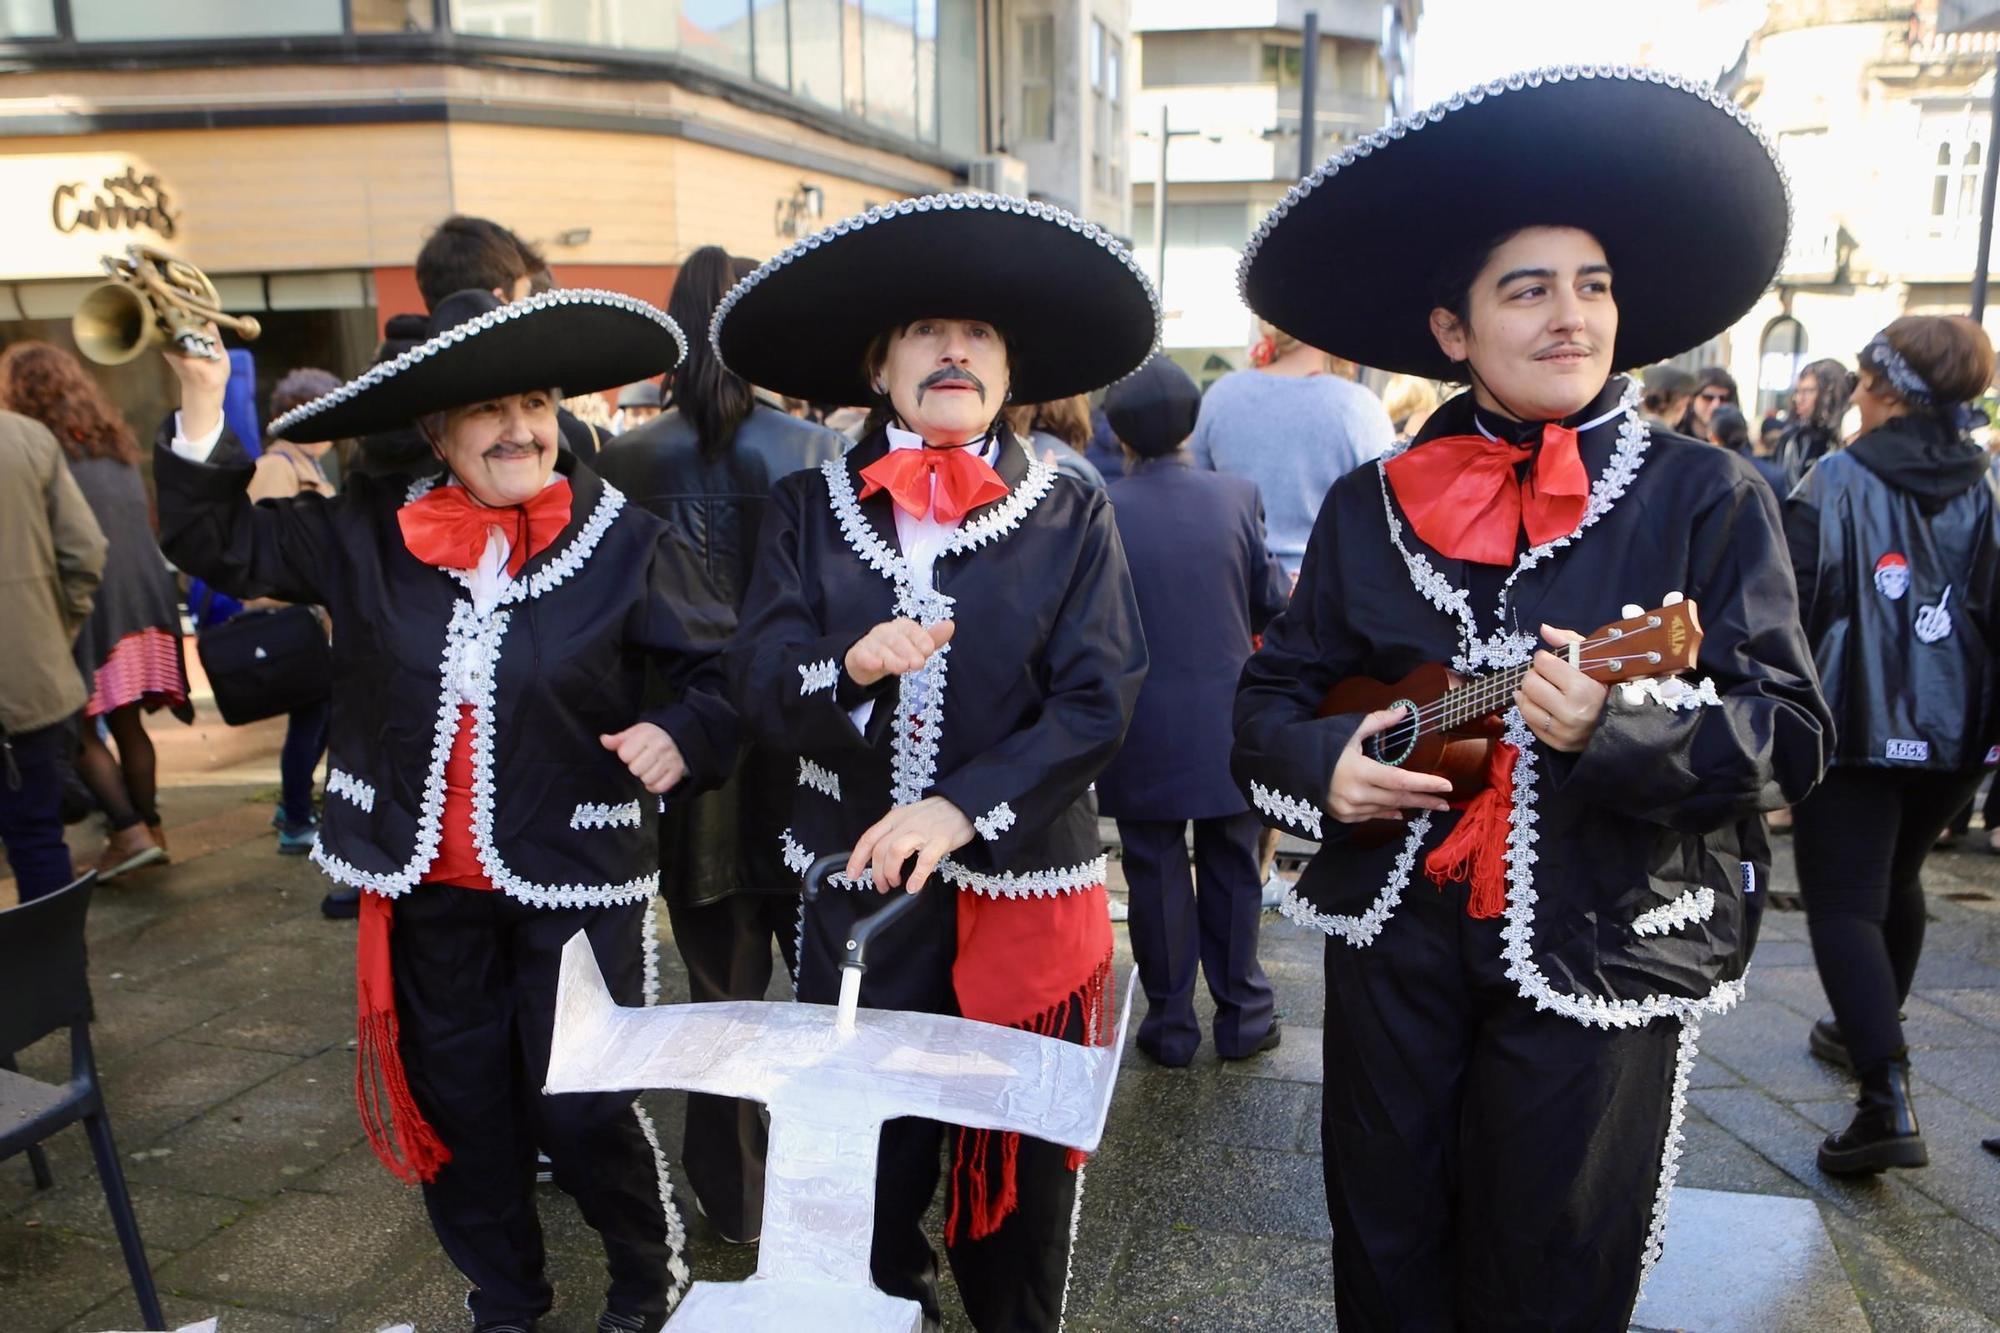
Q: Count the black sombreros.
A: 3